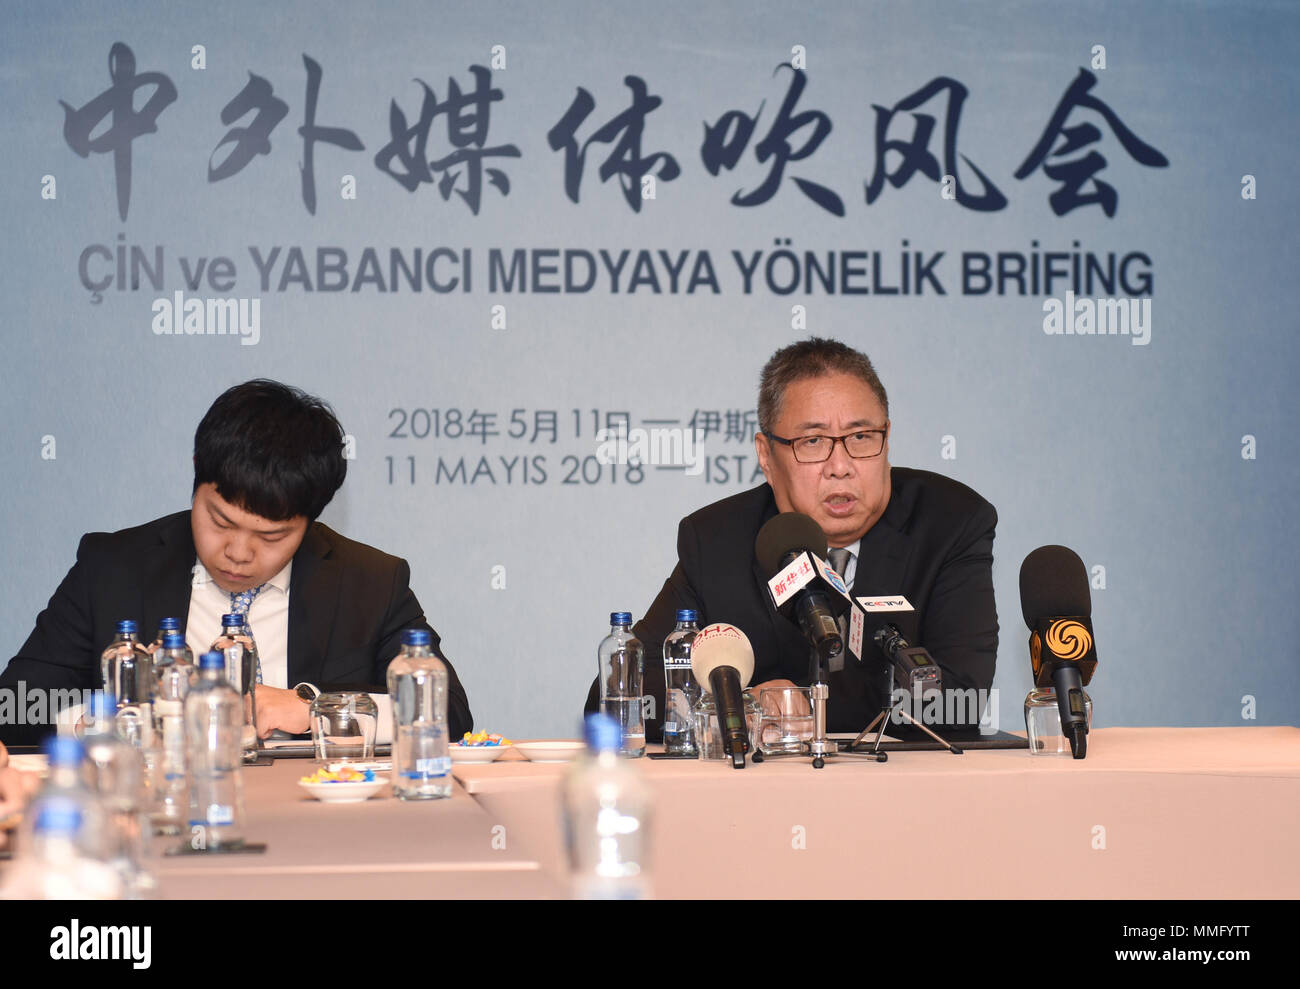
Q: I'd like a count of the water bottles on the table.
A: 12